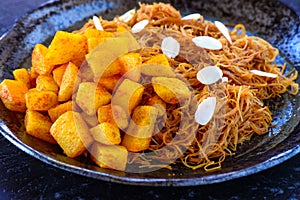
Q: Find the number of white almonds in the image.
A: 10